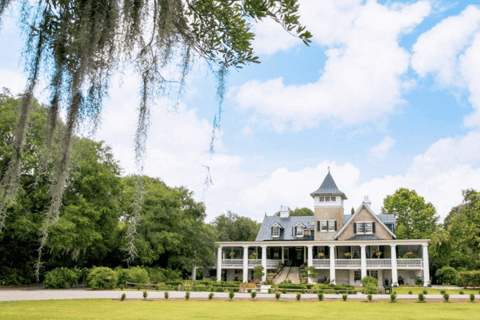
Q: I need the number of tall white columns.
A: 8